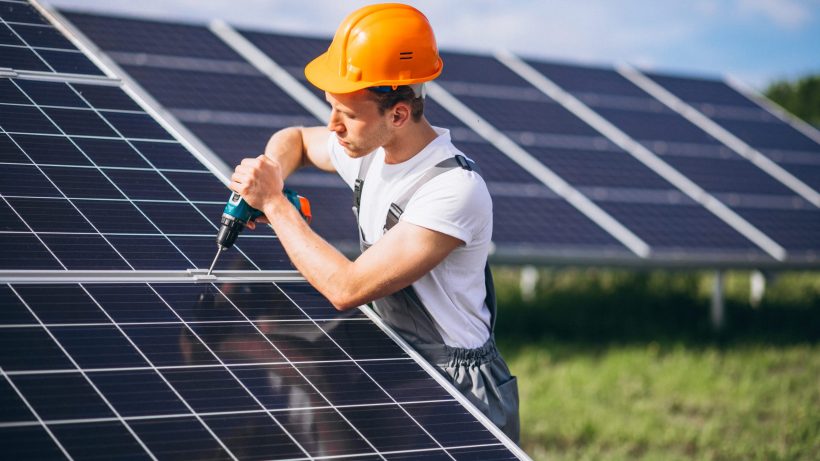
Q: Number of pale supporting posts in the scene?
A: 3